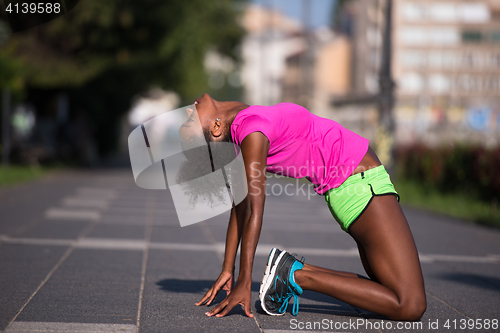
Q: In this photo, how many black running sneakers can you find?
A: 2